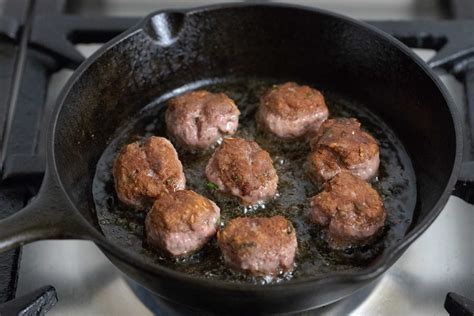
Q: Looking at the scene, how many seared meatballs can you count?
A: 8